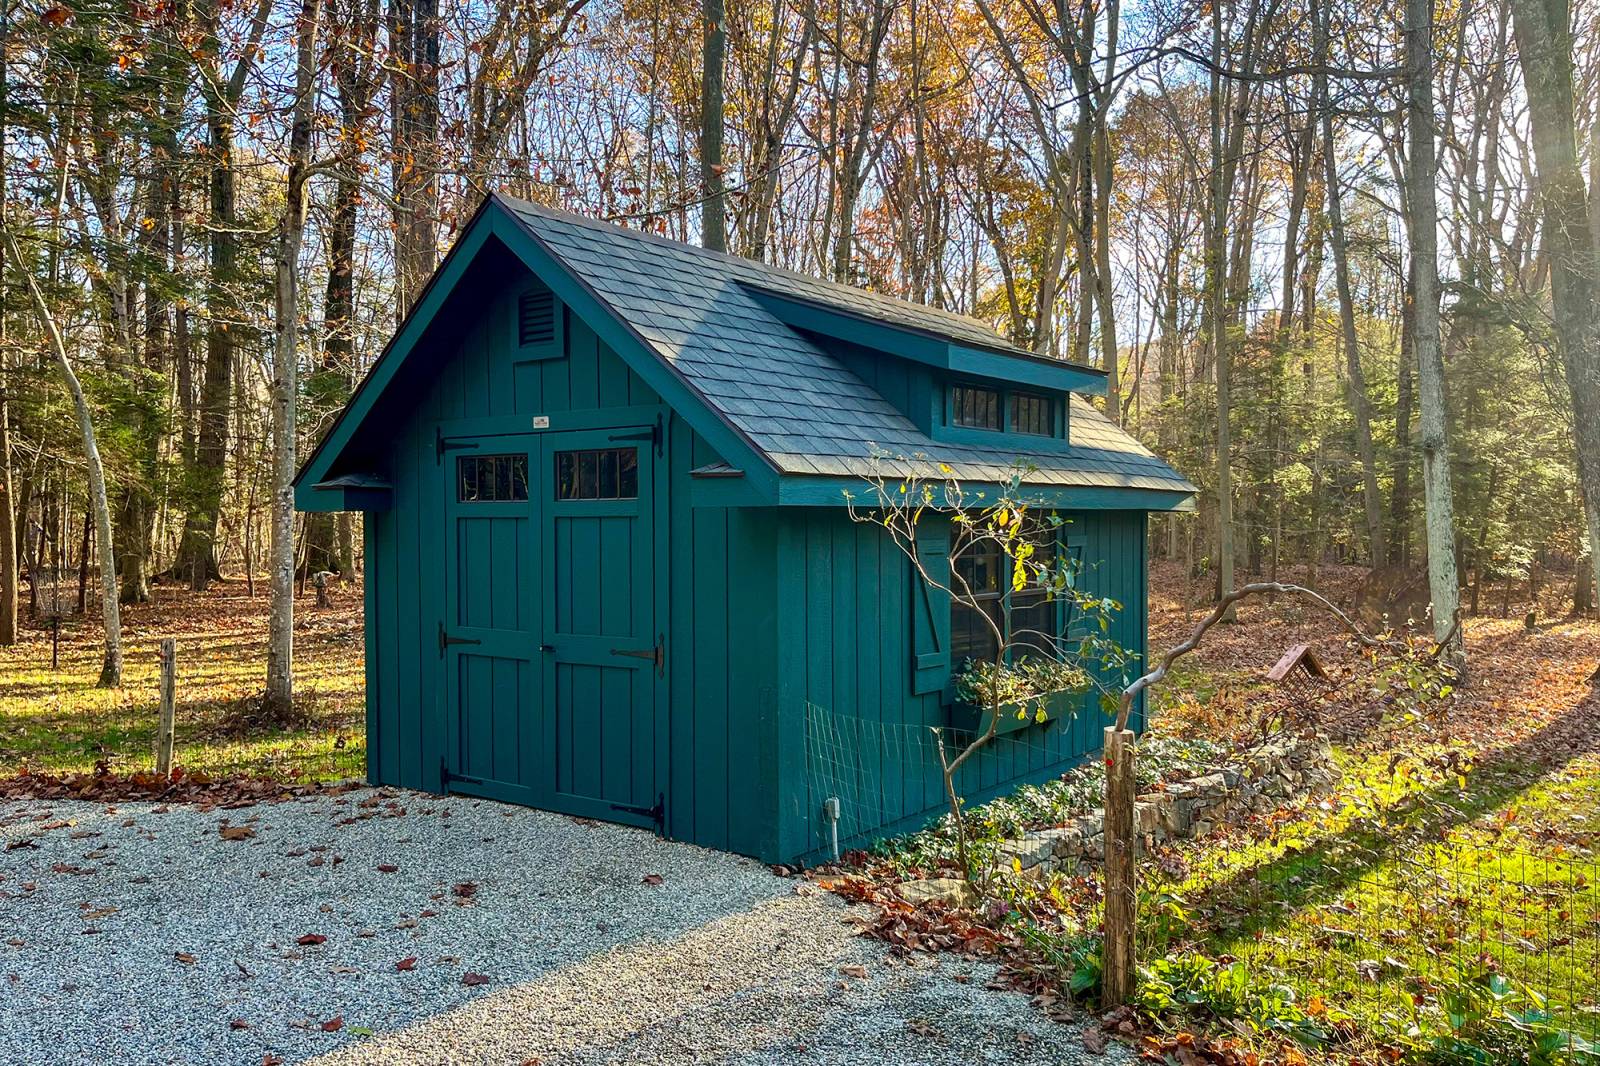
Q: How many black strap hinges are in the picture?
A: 6